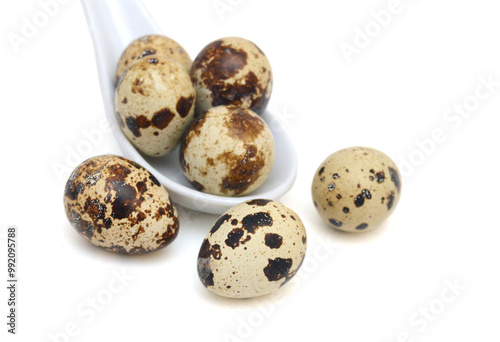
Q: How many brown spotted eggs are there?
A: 7